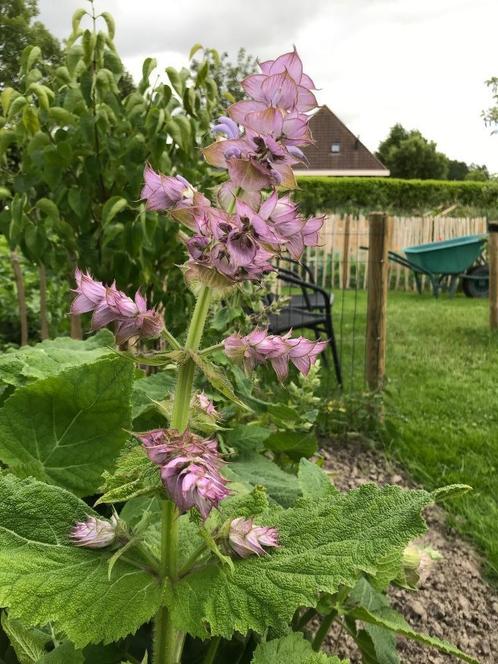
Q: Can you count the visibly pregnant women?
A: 0